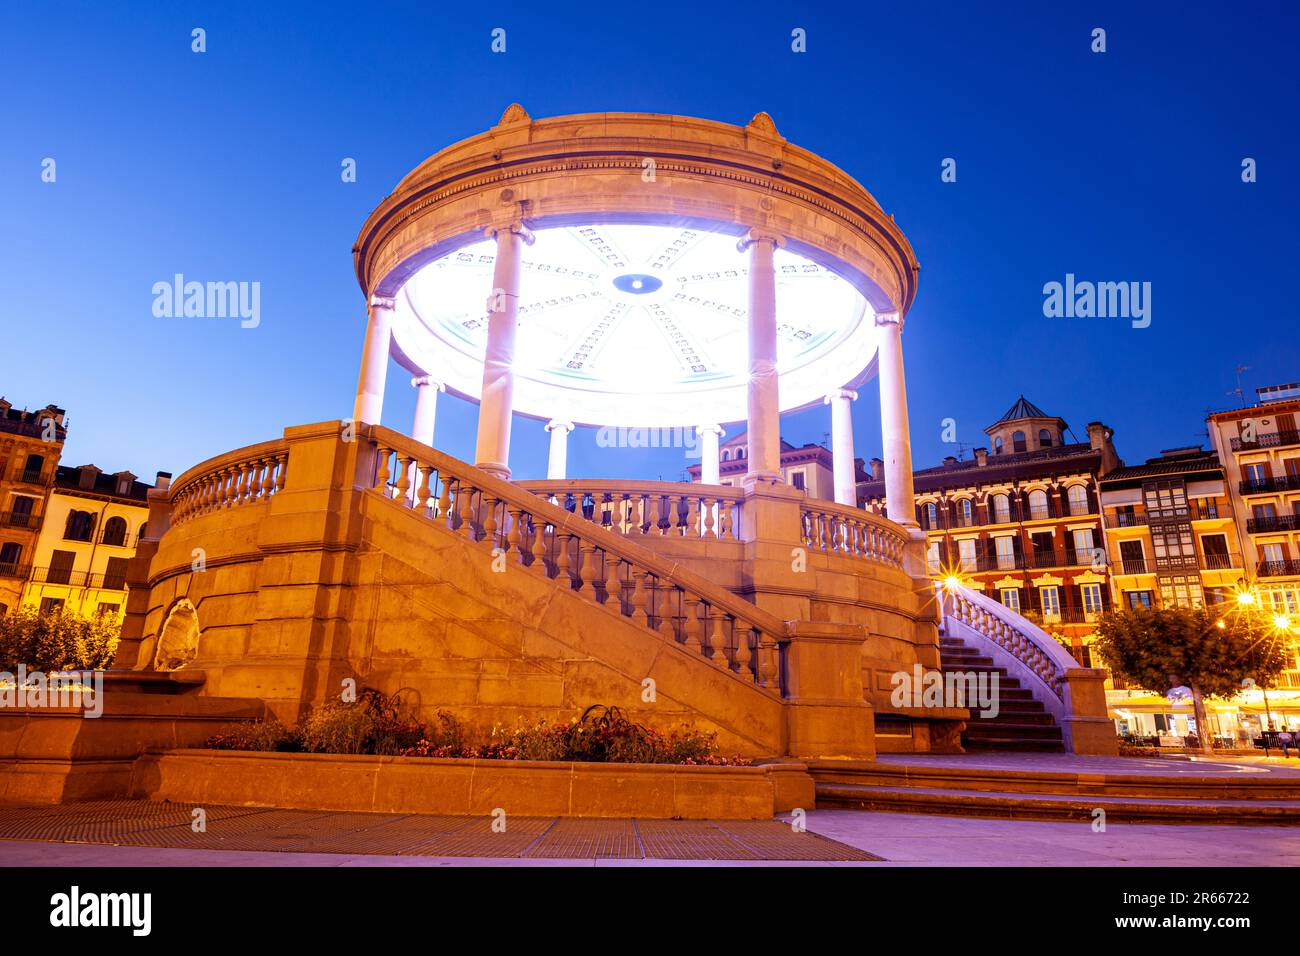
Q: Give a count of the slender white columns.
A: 8